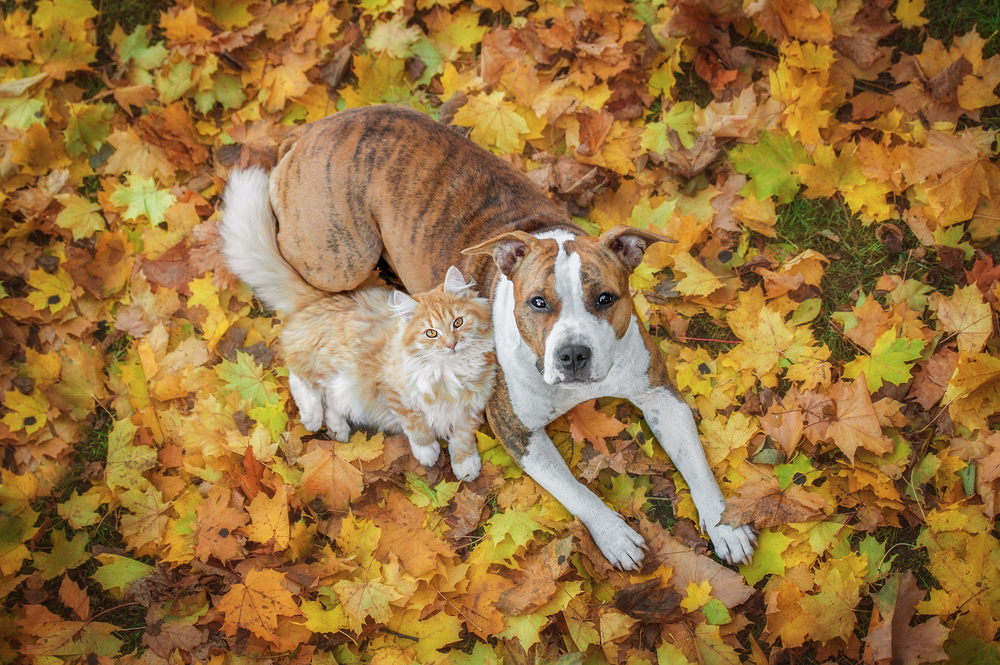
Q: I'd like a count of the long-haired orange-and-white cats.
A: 1